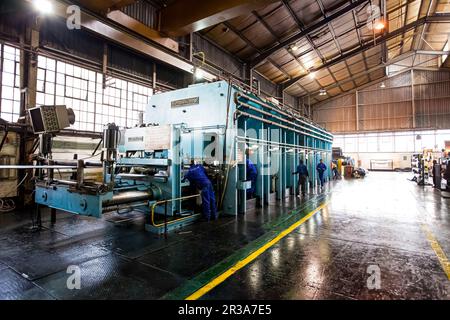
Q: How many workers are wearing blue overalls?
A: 4